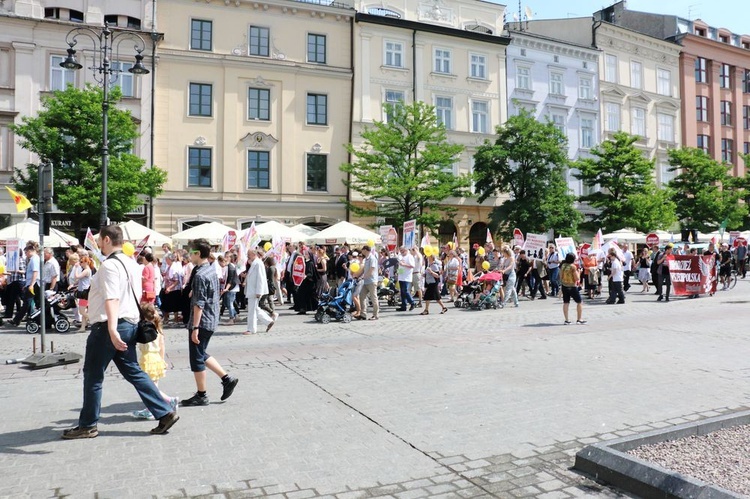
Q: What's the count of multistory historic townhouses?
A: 6